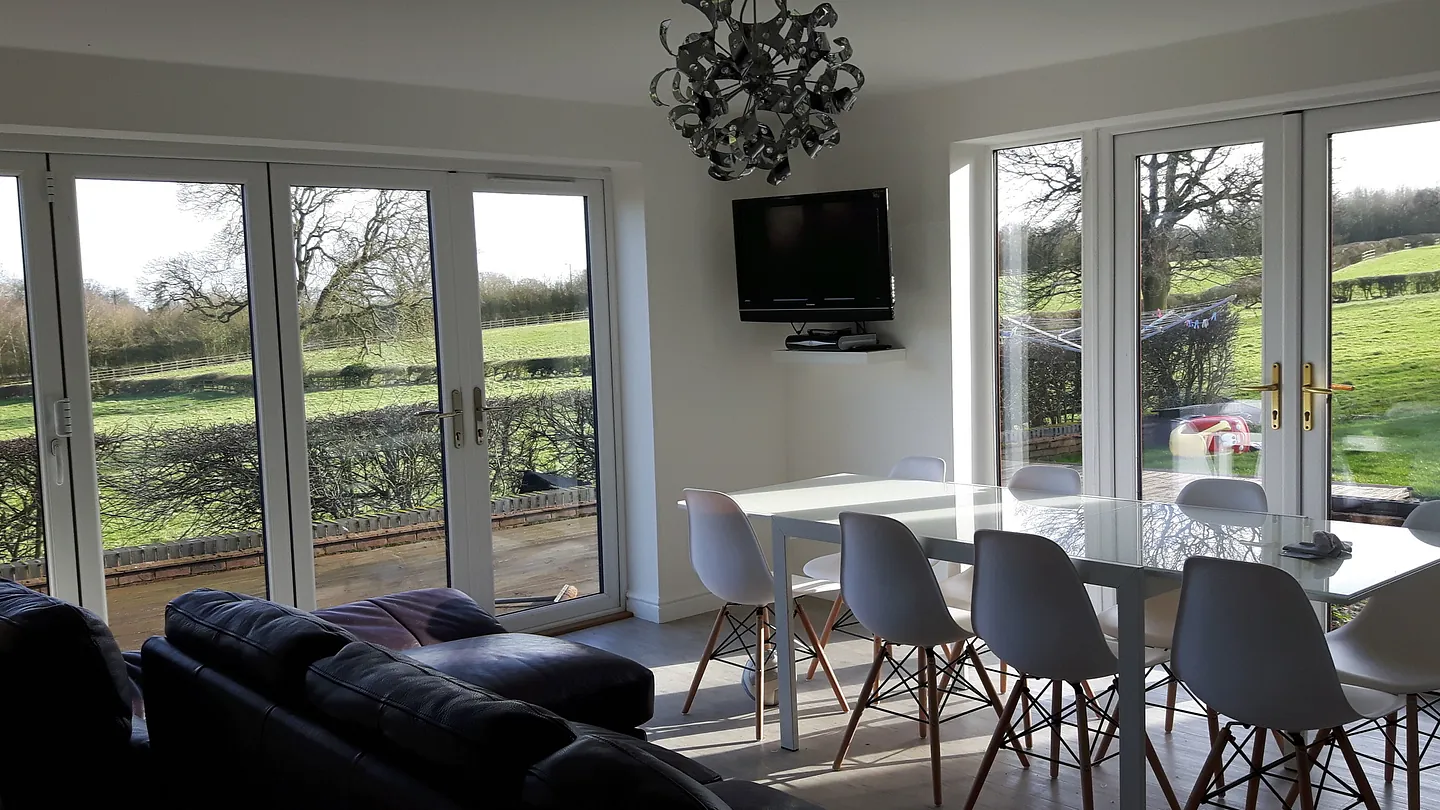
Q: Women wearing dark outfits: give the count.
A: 0